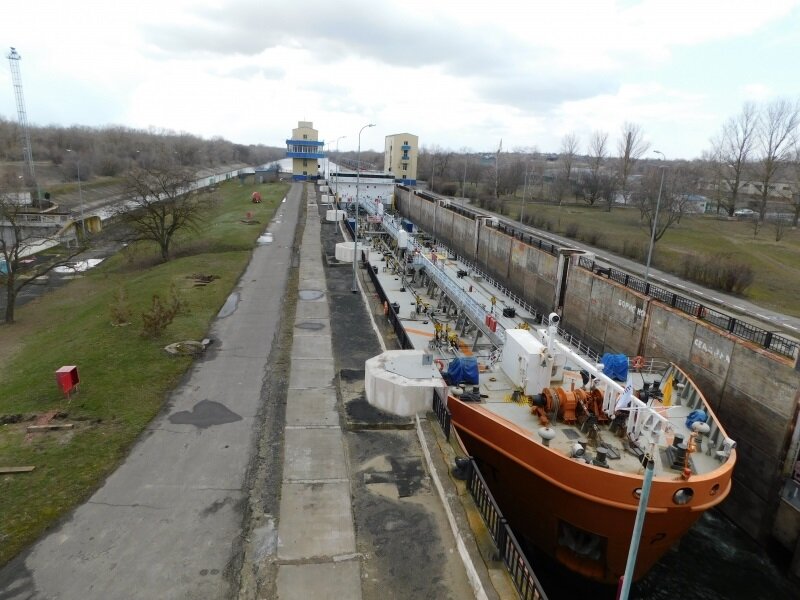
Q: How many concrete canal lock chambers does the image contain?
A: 1